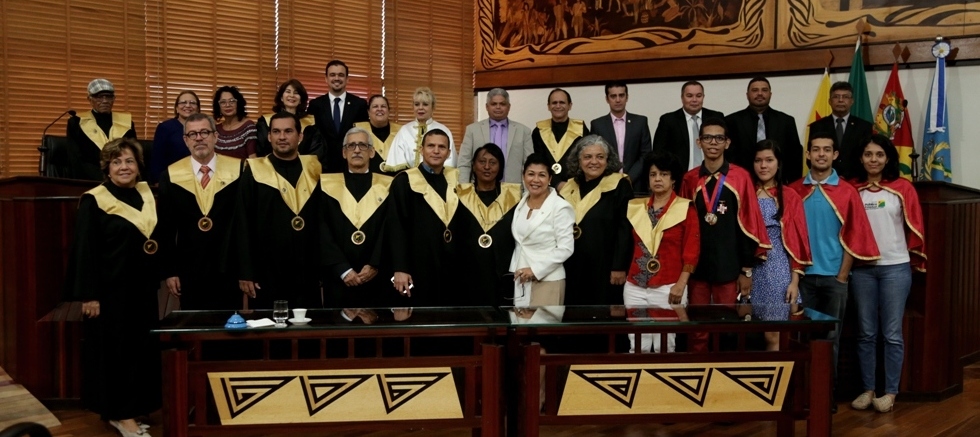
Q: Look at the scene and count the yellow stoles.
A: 12